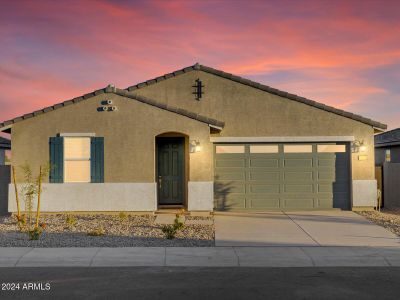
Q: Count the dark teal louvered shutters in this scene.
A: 2